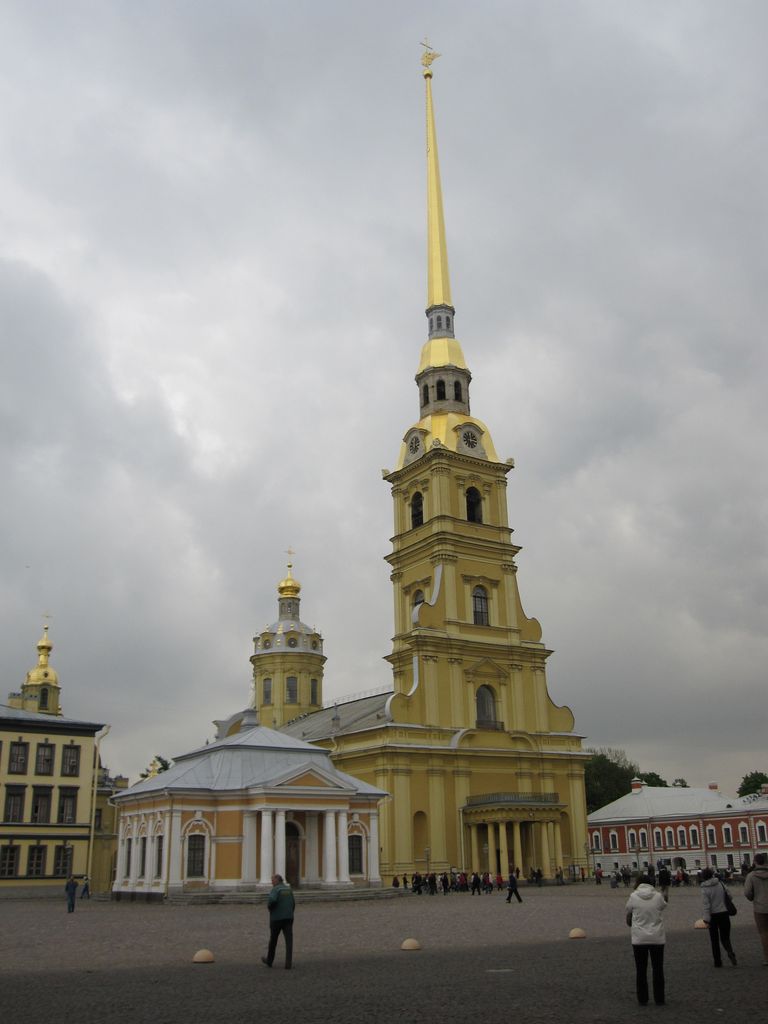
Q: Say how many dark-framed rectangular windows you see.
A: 9